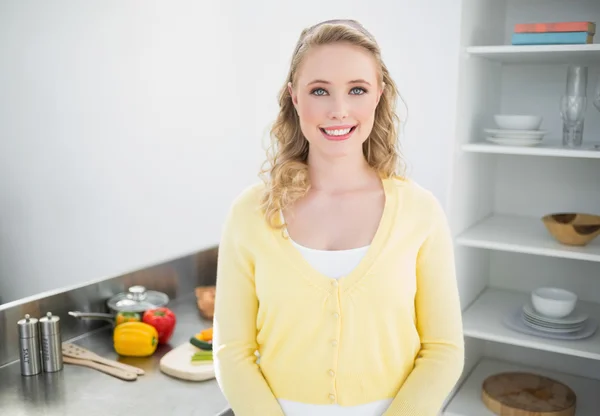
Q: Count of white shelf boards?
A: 5